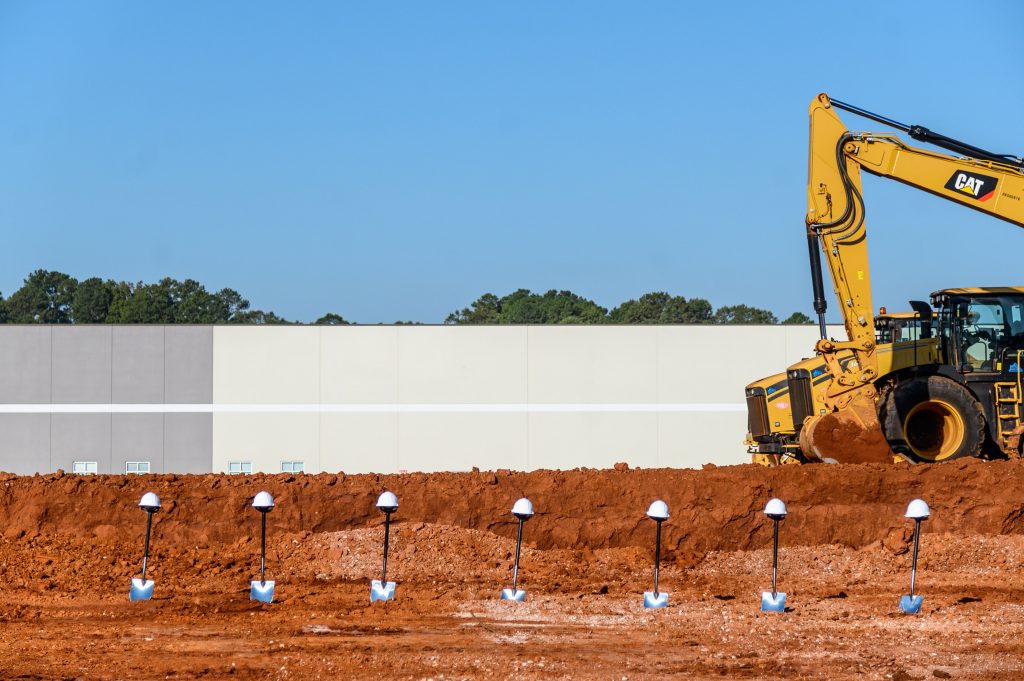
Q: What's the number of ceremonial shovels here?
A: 7